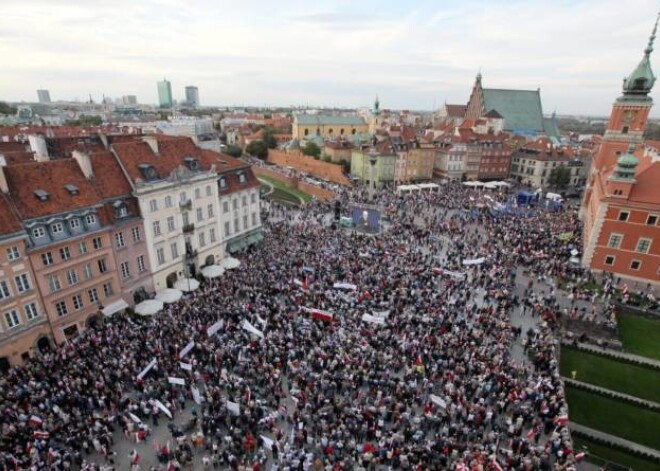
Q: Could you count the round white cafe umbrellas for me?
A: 5